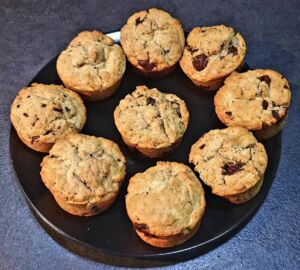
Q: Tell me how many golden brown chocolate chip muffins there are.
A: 9